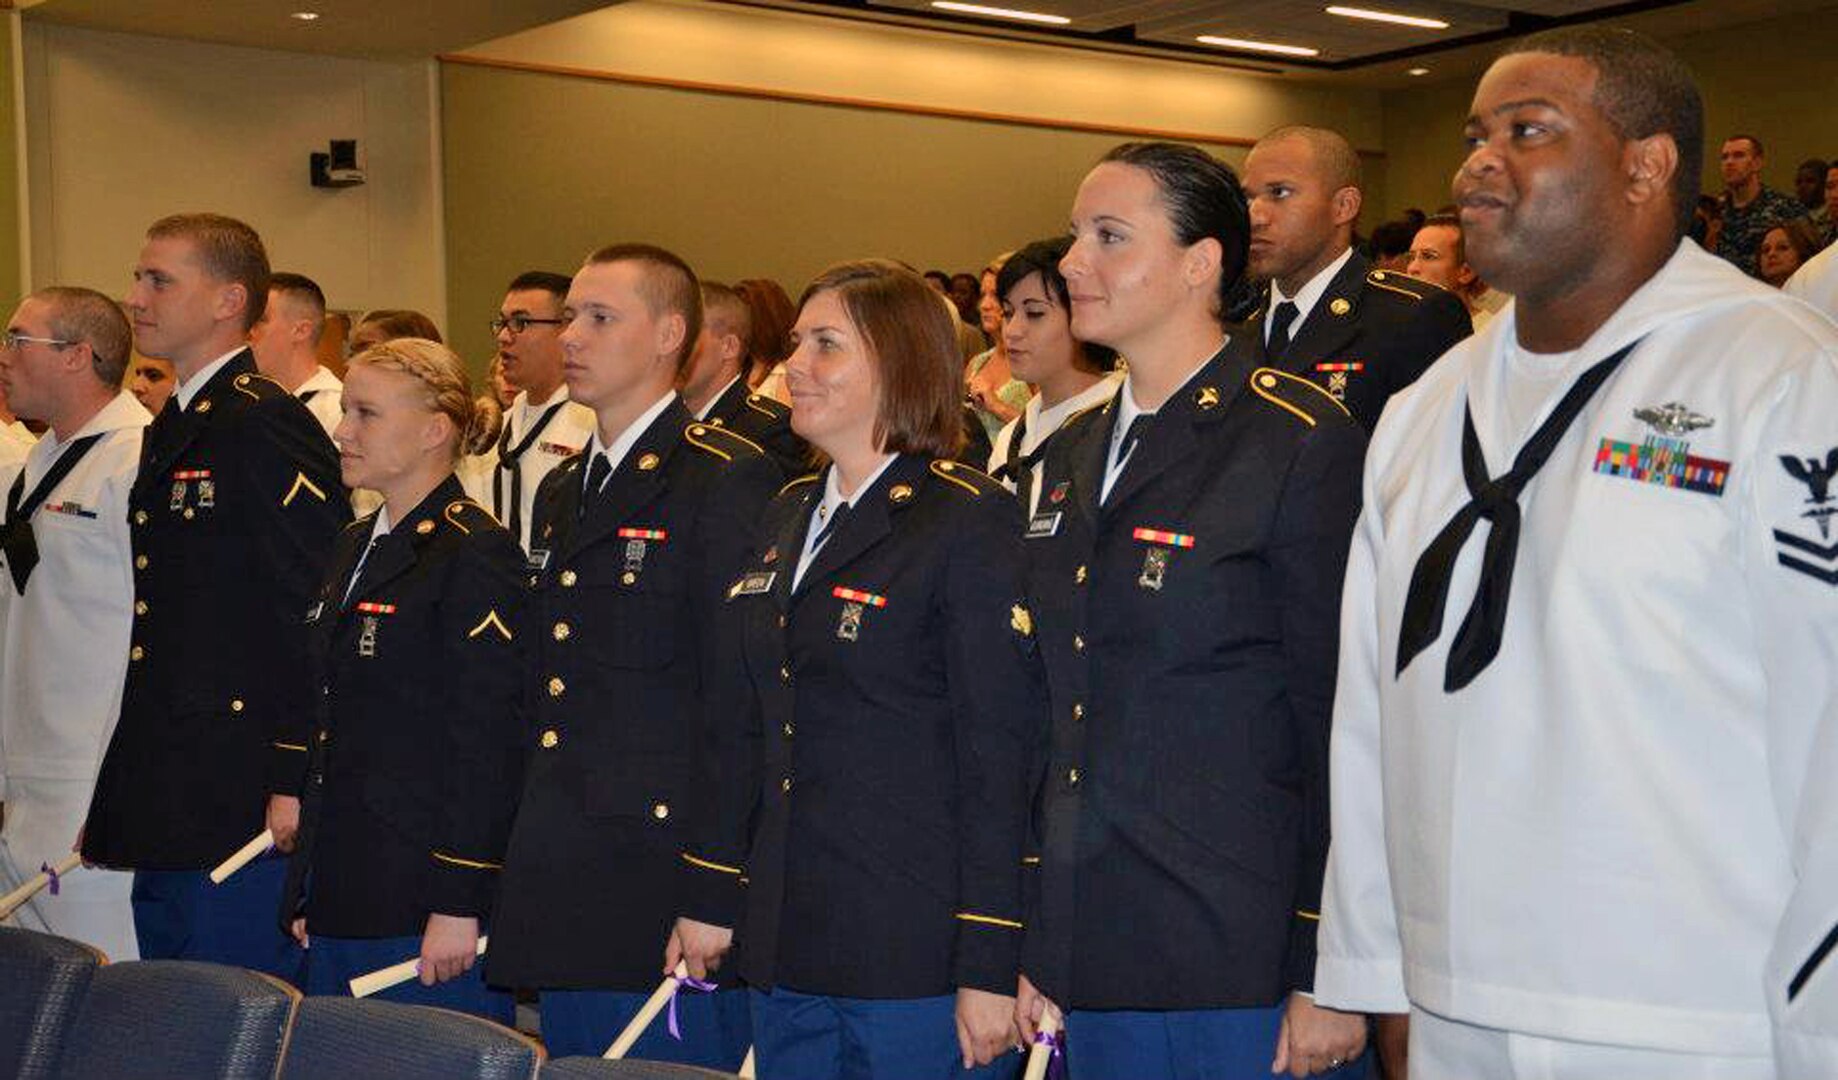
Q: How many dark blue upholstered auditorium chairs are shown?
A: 4